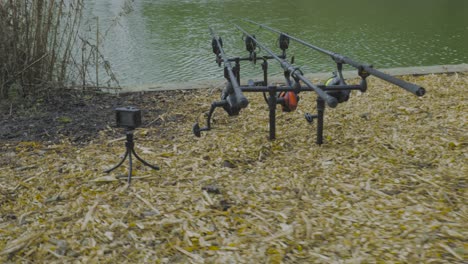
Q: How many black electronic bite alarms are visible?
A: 3